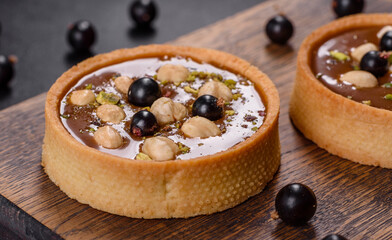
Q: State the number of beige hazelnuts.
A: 12